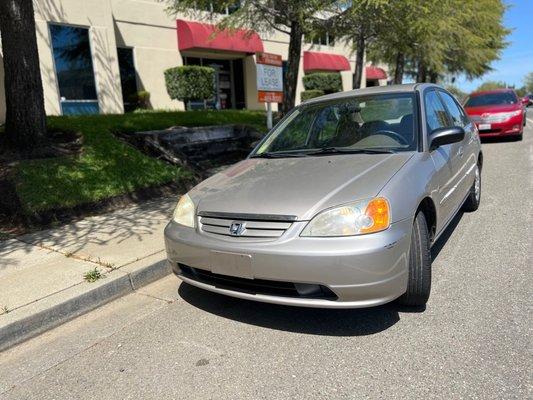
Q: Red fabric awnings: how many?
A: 3